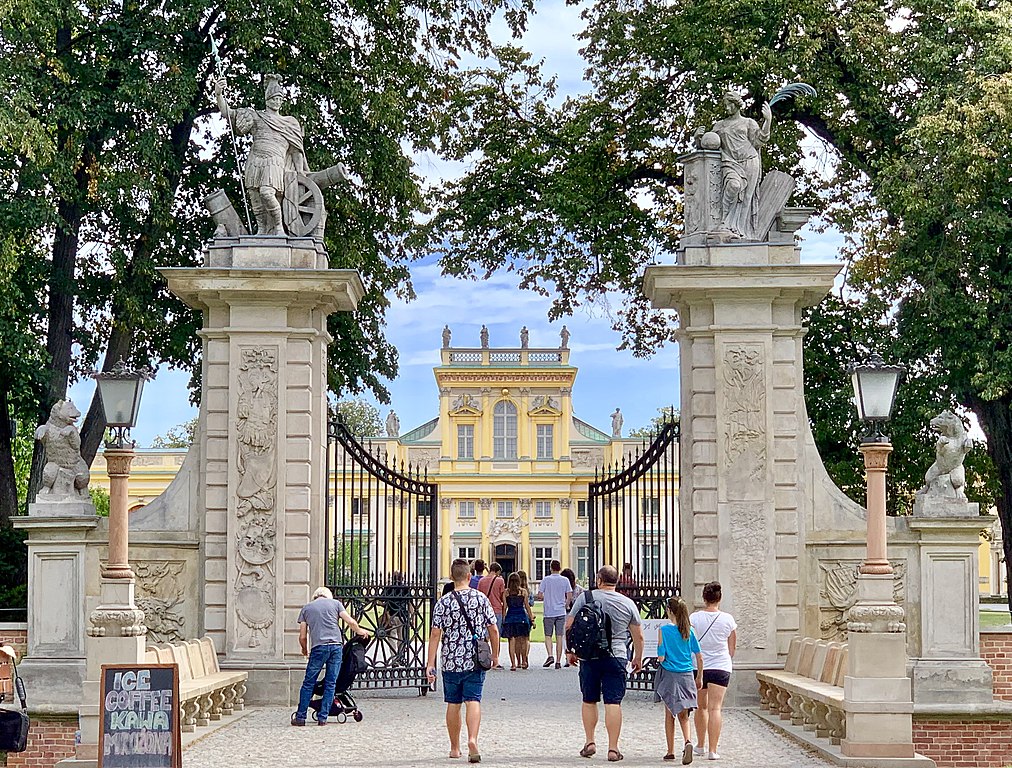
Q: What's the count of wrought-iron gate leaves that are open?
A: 2